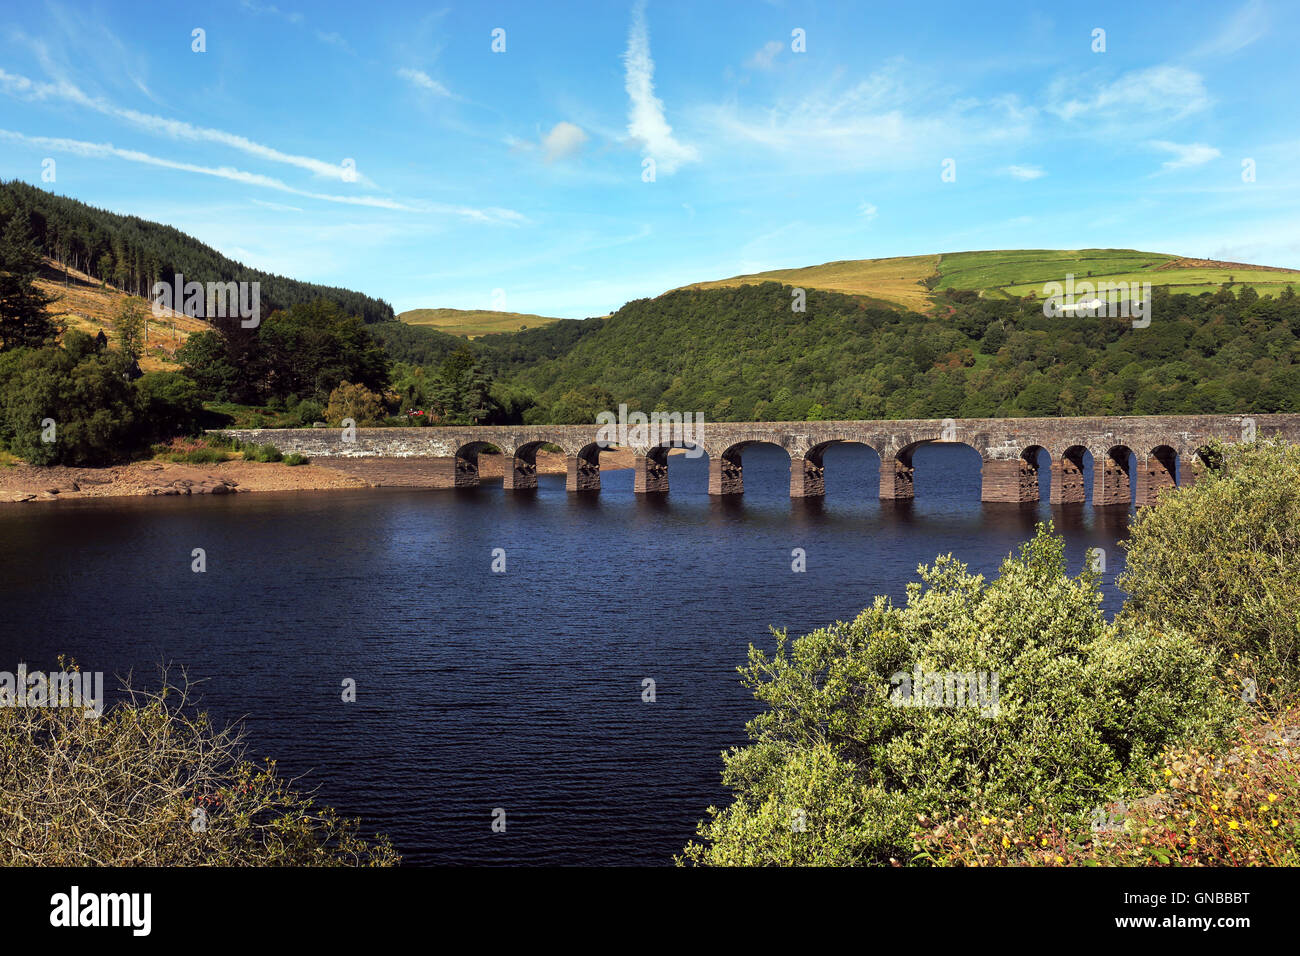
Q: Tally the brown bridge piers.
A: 12